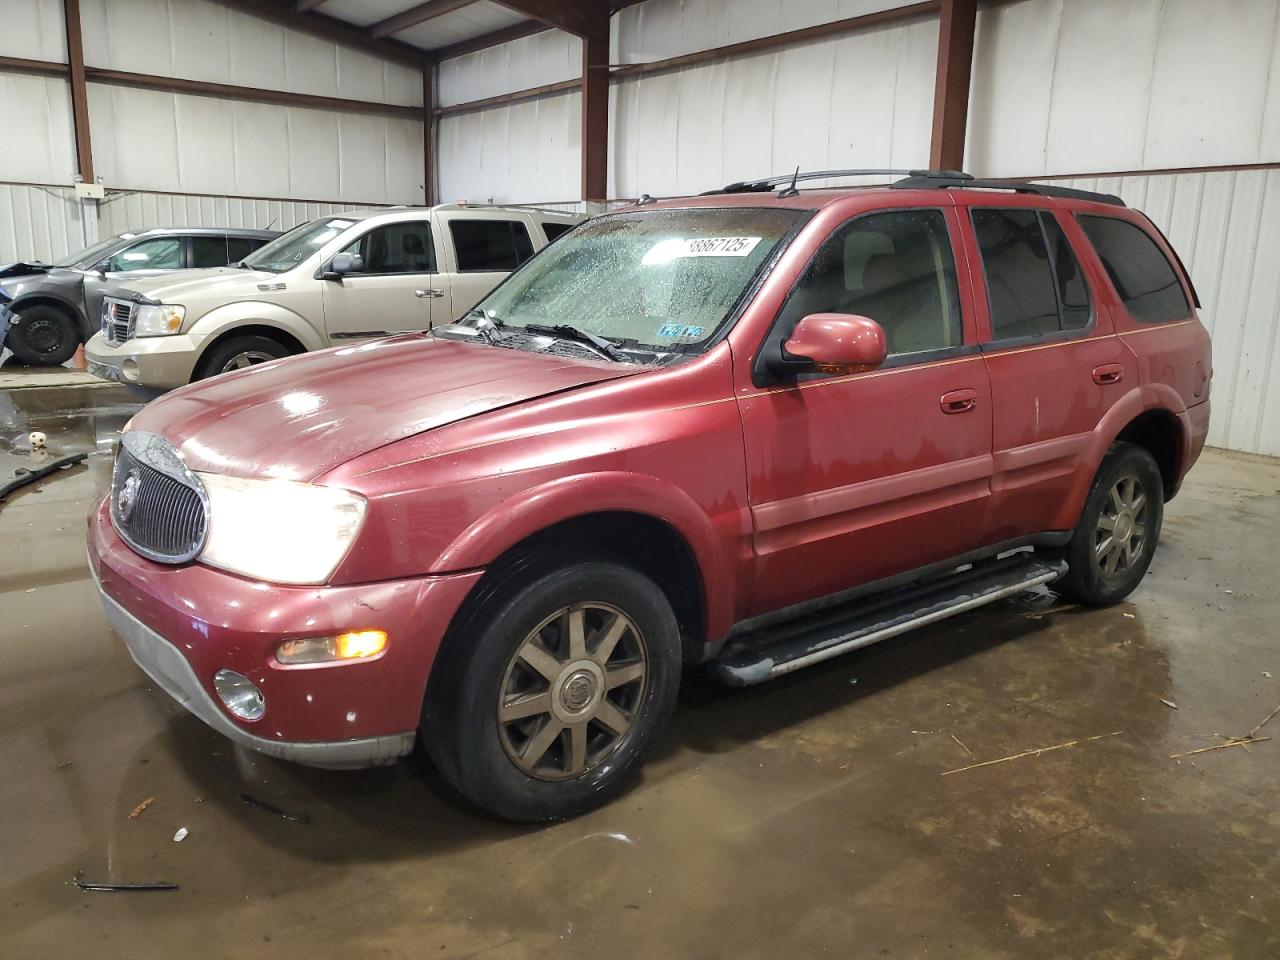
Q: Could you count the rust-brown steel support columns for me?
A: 4